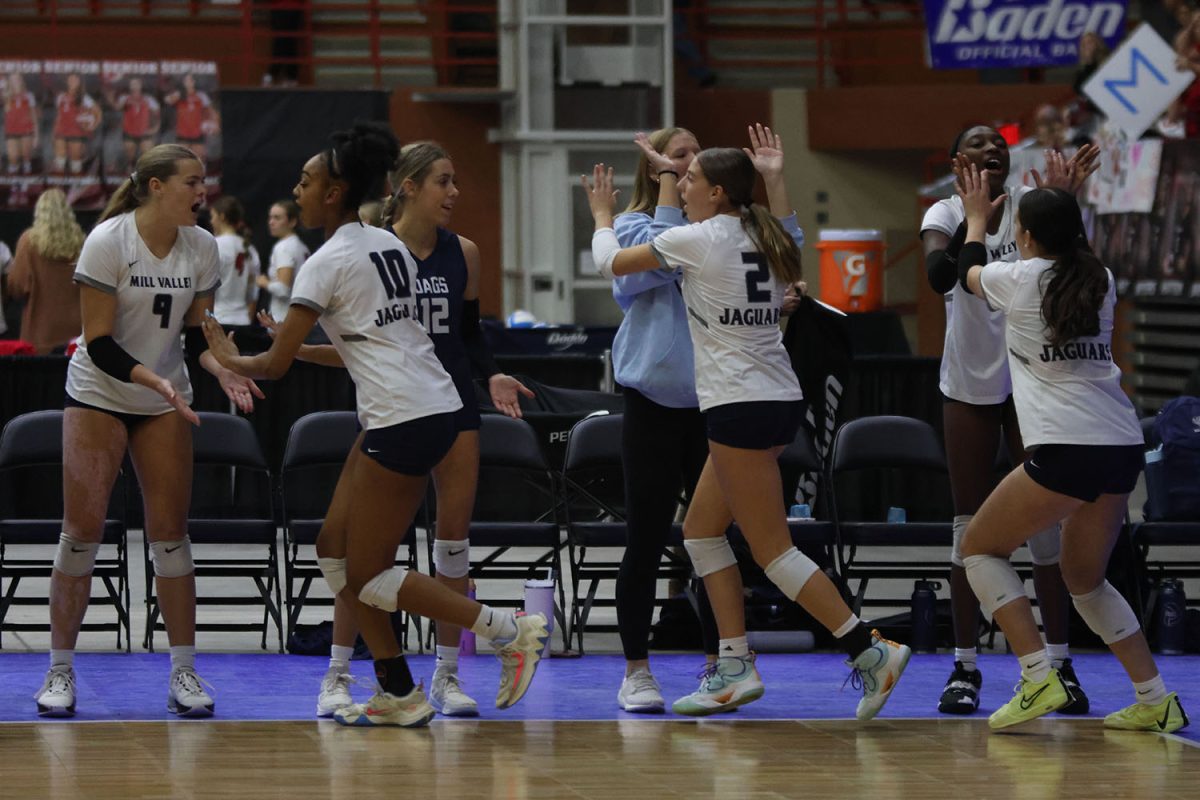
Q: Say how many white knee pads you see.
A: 11